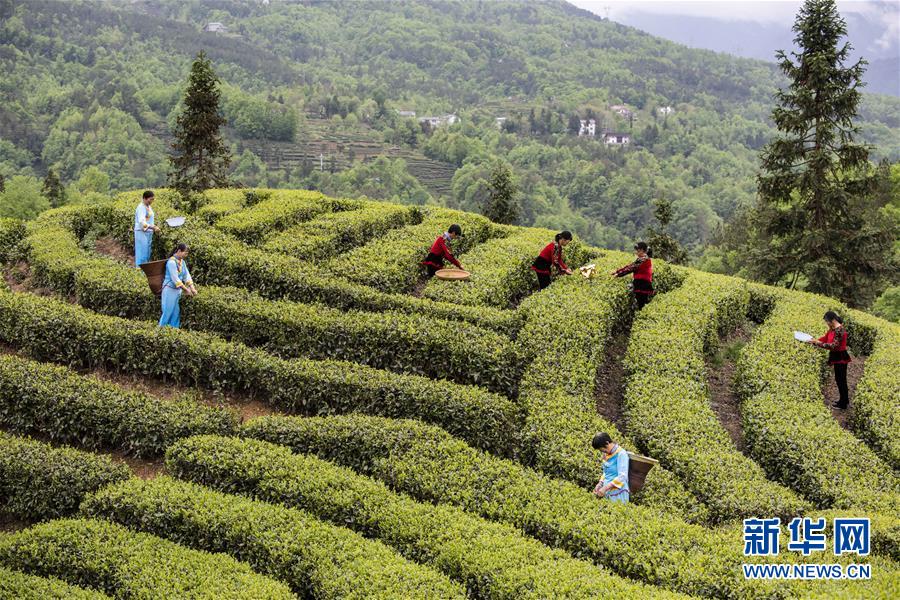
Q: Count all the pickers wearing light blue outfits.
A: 3